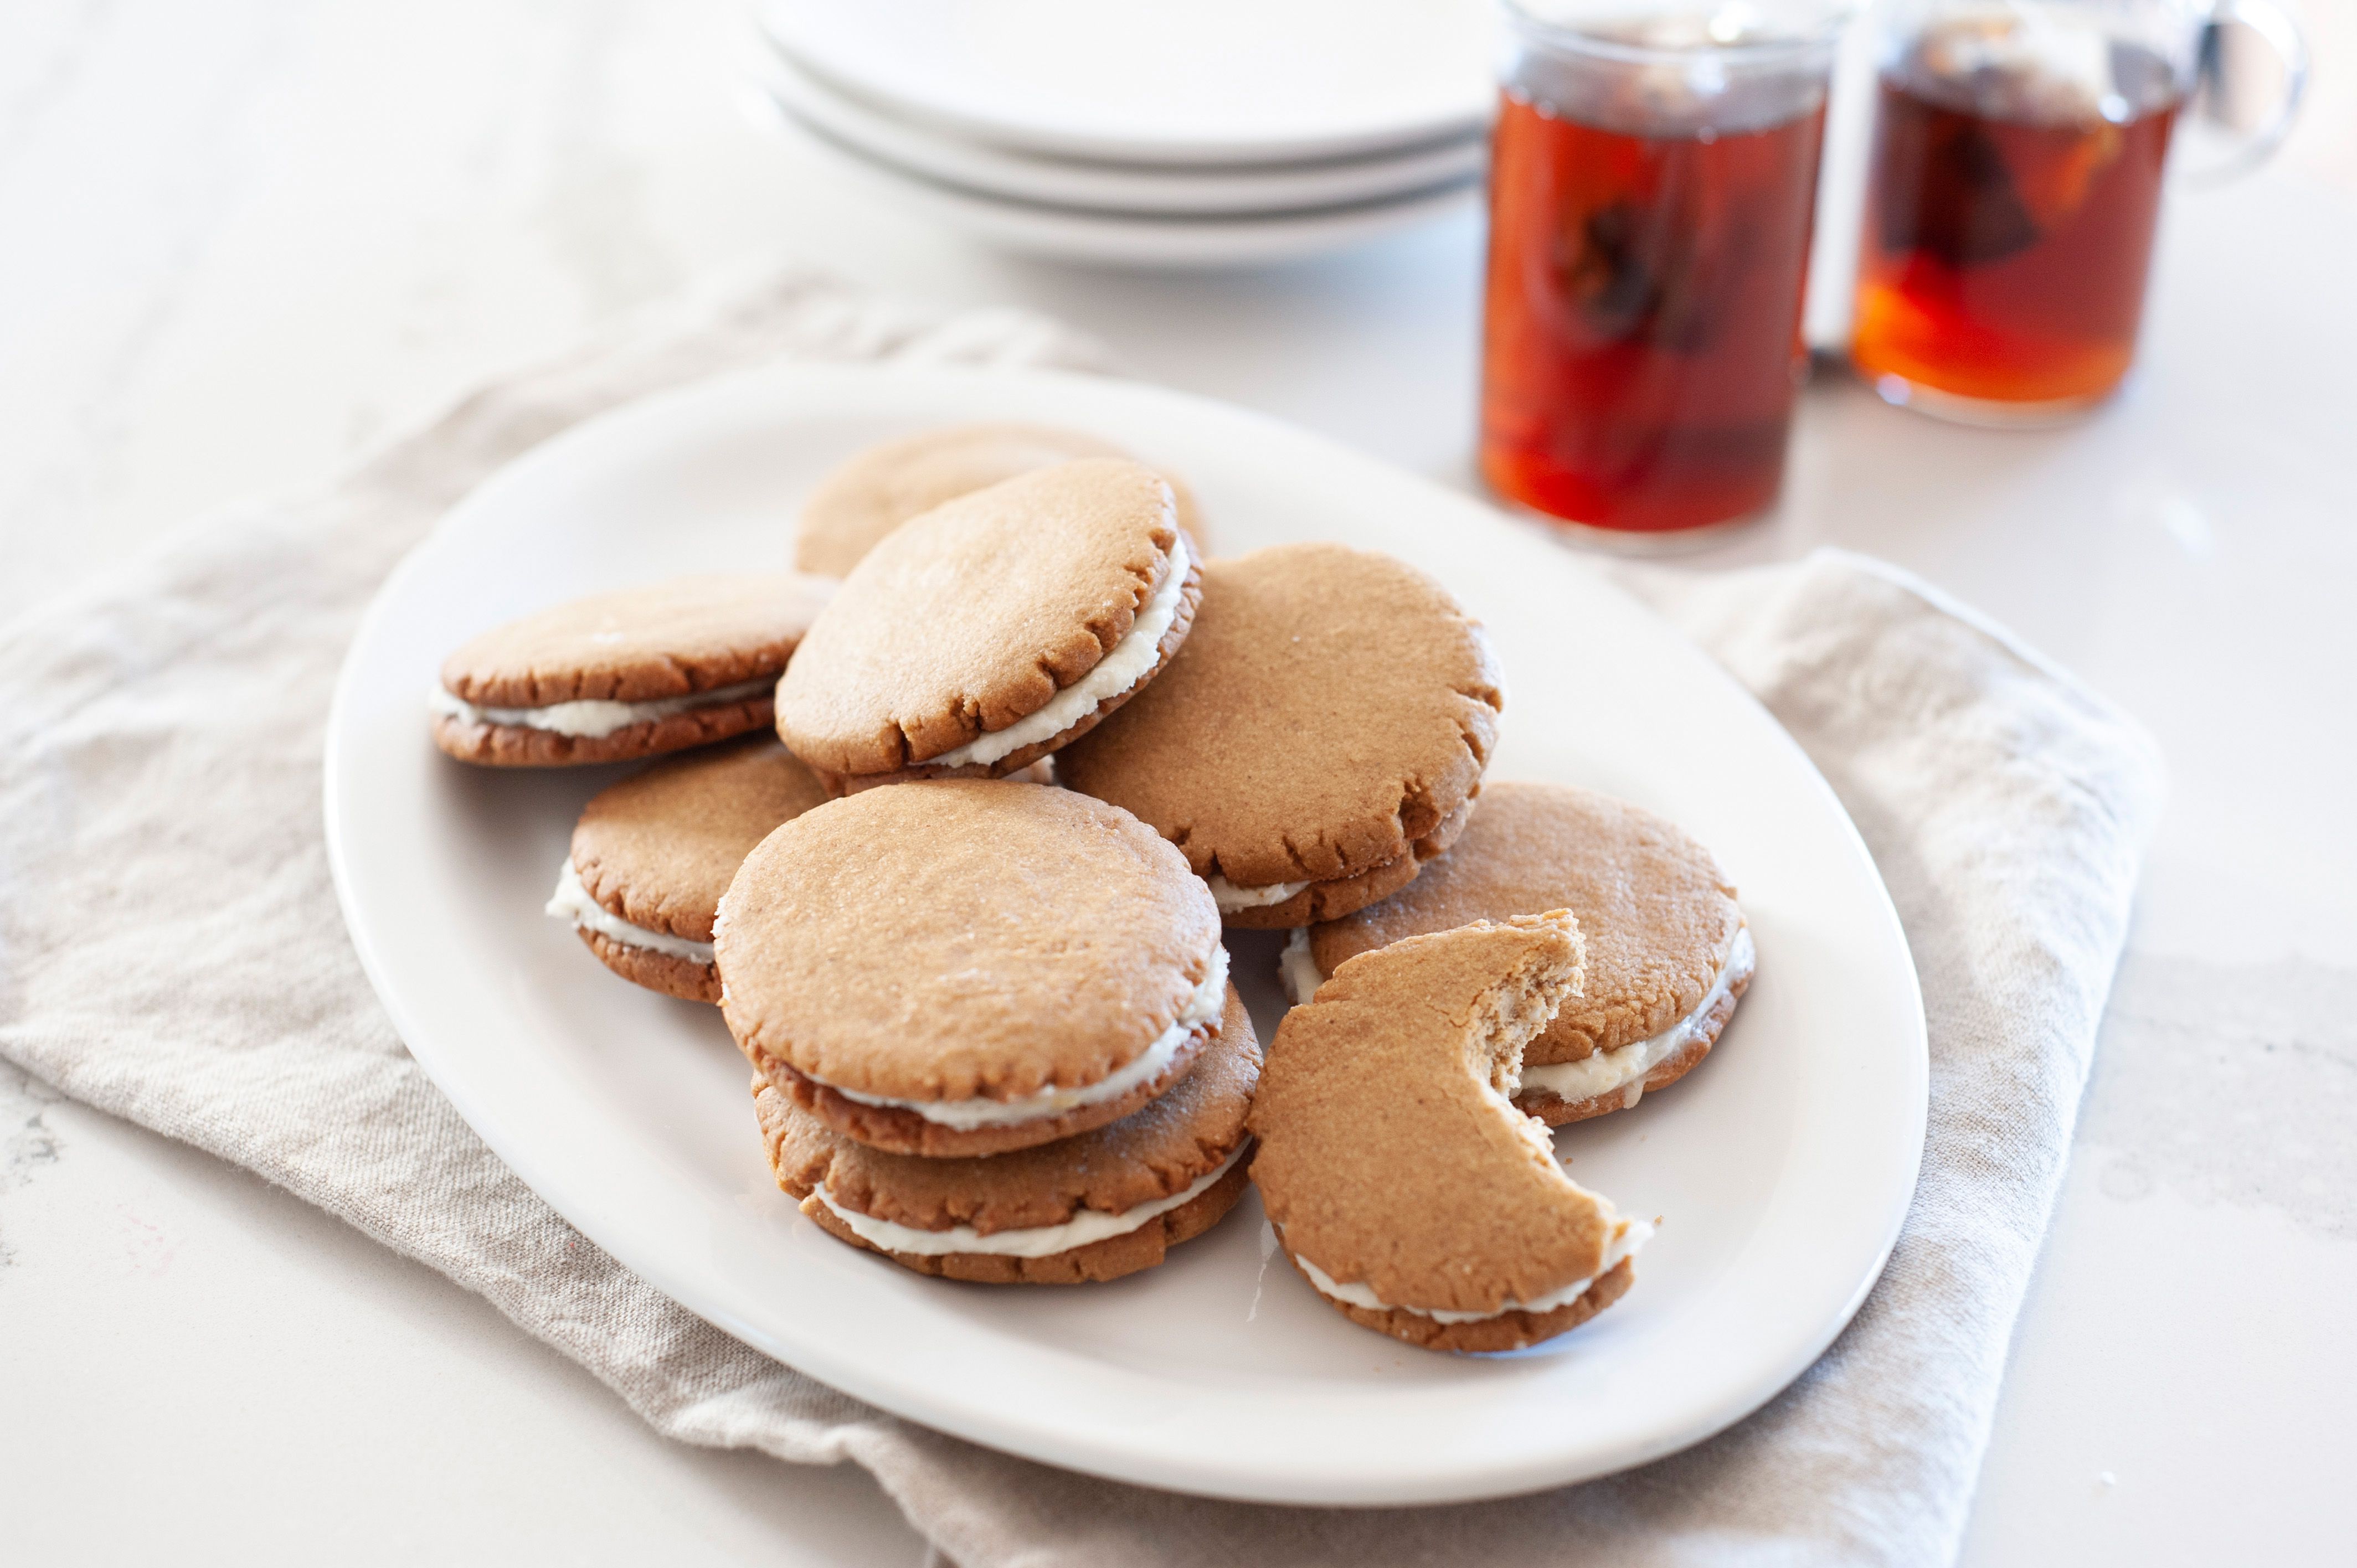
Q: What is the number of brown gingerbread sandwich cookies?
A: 9